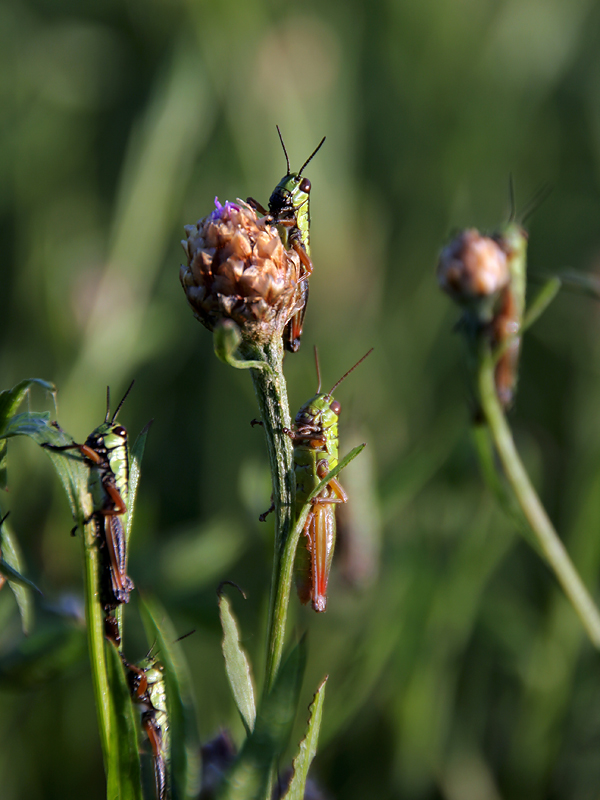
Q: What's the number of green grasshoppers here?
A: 5